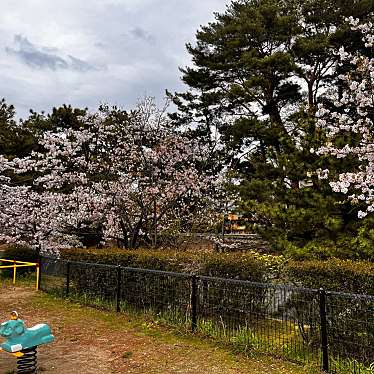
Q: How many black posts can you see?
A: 4